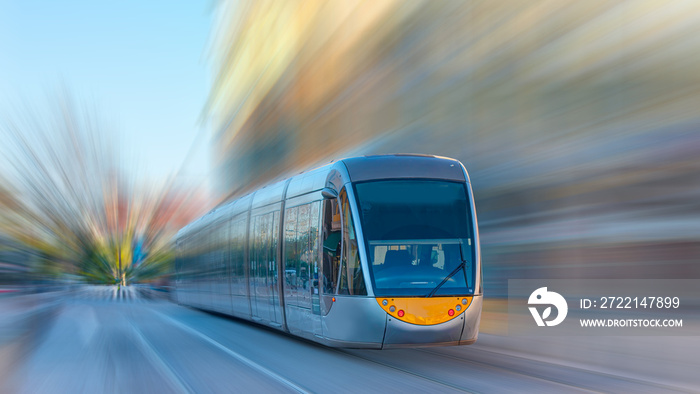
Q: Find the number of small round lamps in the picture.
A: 6